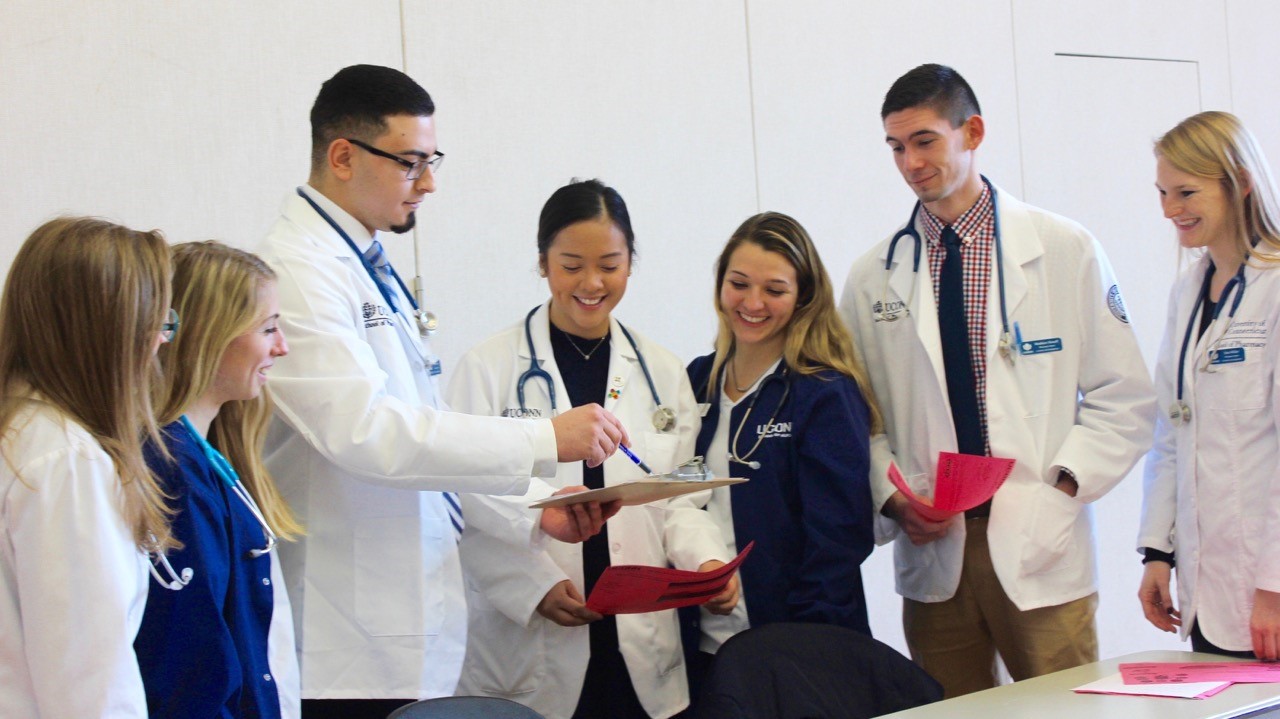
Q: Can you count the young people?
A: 7